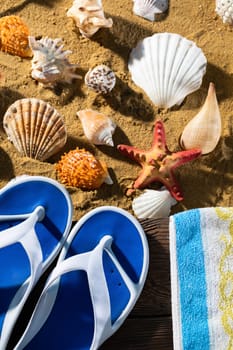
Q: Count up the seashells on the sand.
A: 12